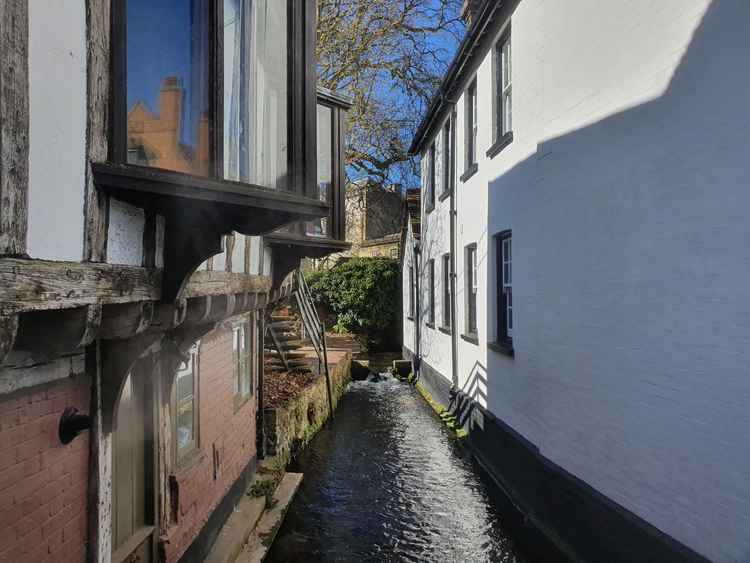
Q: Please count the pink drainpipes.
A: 0